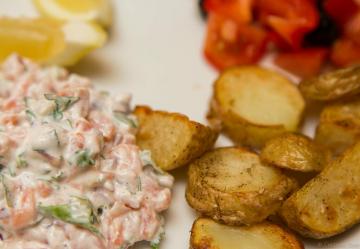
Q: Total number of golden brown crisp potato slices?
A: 8